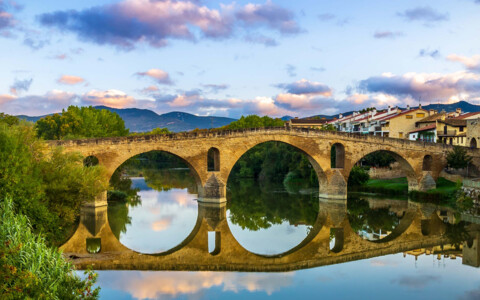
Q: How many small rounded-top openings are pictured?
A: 4